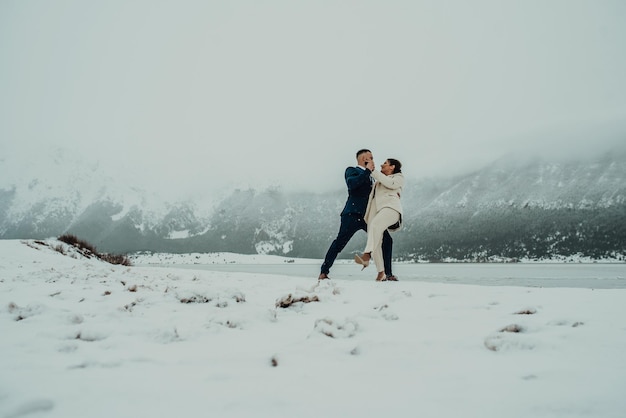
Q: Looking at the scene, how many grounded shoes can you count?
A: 3